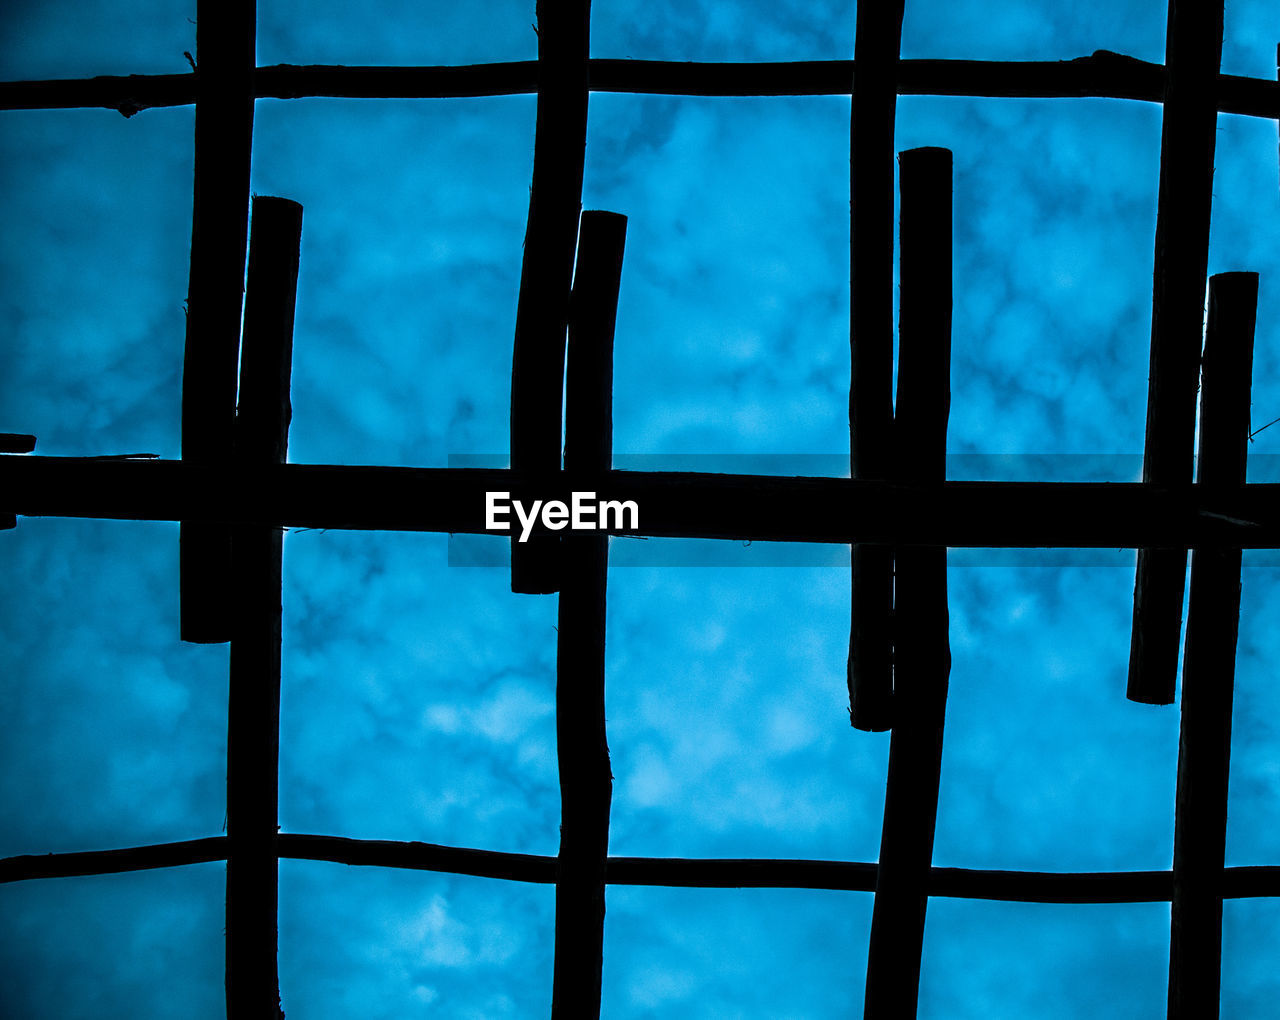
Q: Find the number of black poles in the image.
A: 11